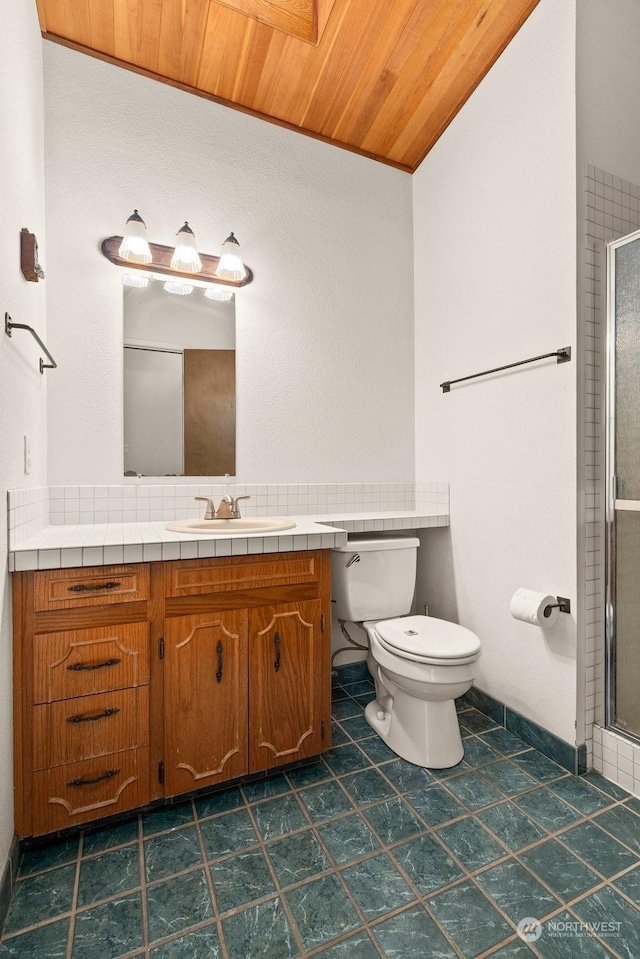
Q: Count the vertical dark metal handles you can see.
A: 2